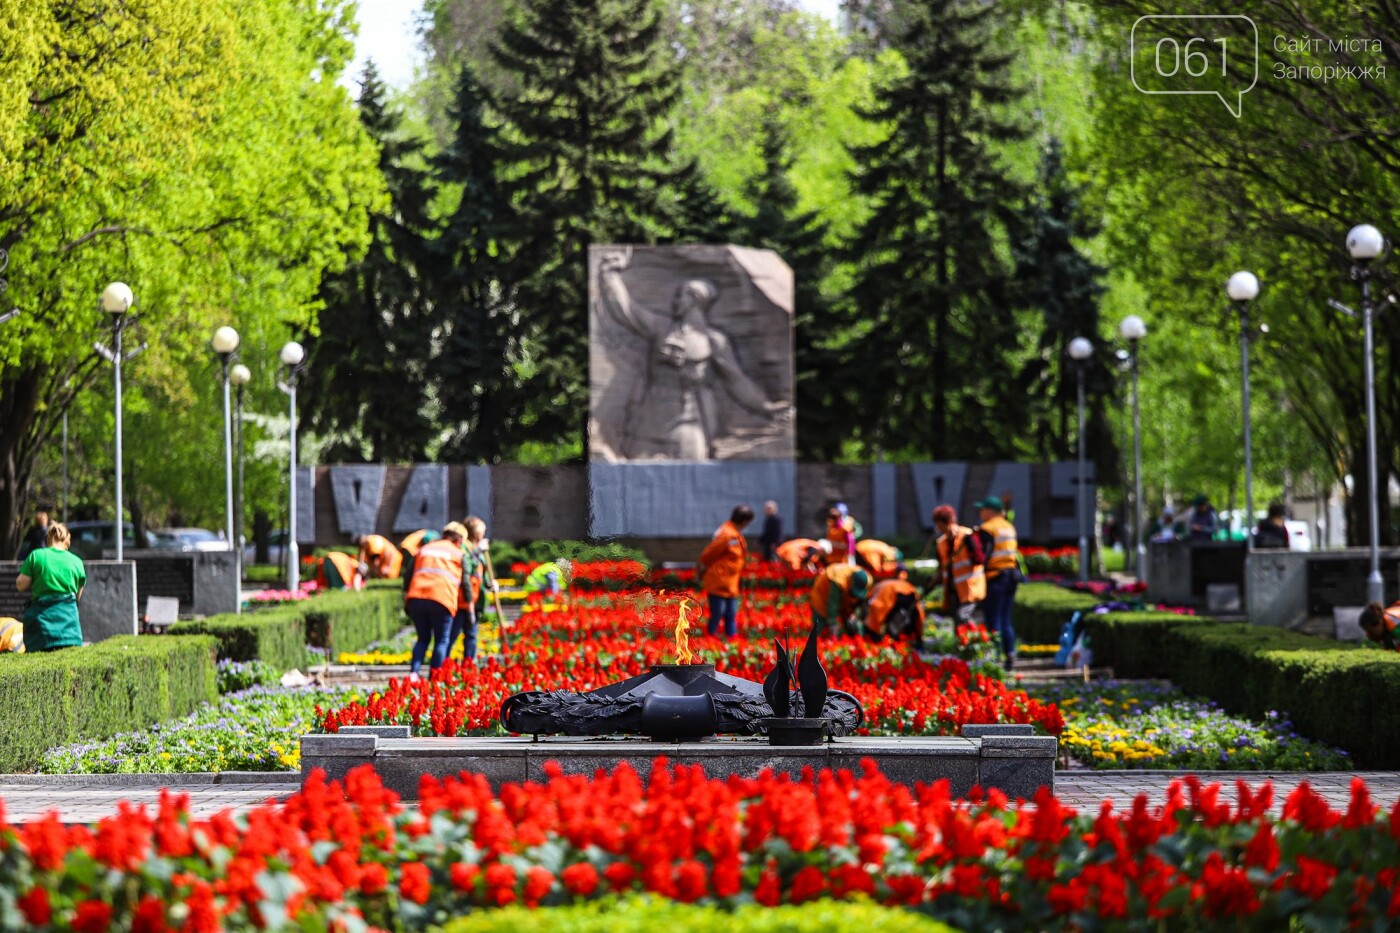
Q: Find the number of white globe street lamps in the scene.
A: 8